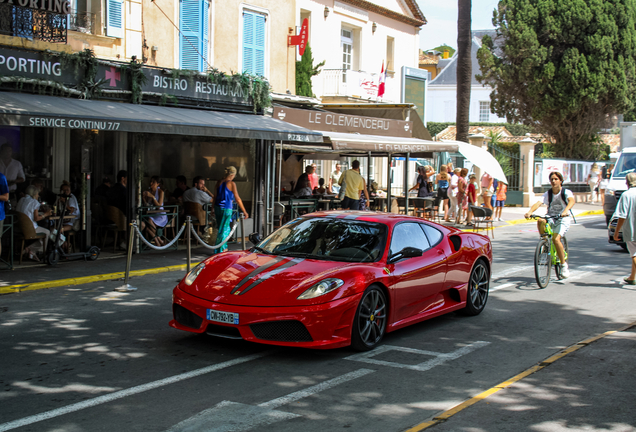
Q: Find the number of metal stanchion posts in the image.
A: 3